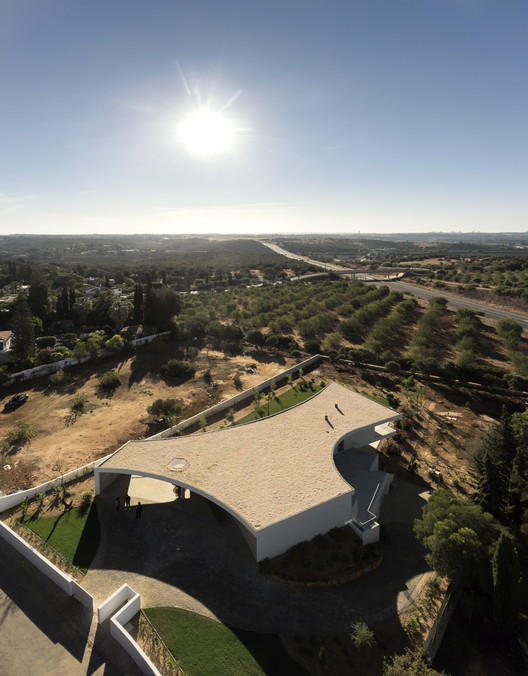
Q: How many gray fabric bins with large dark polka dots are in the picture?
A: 0